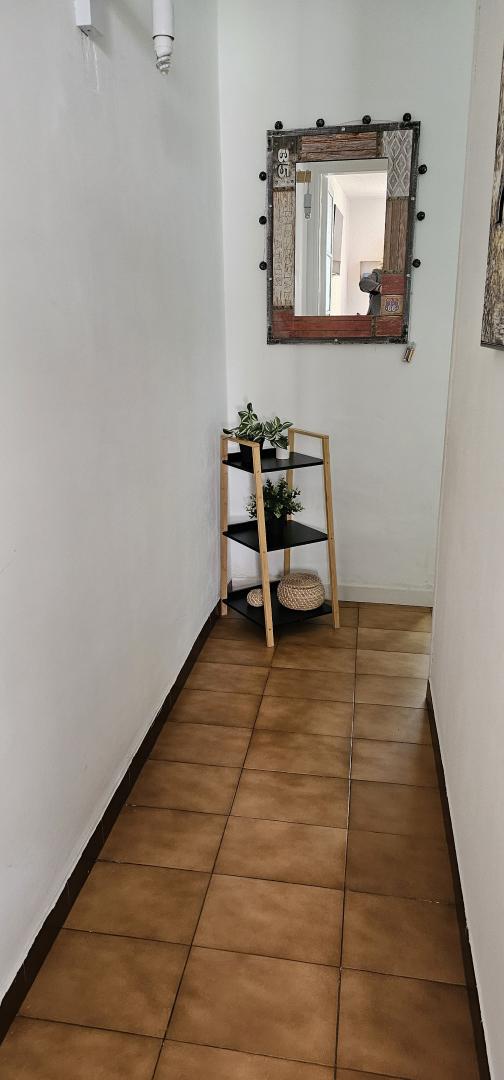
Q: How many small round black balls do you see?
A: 10